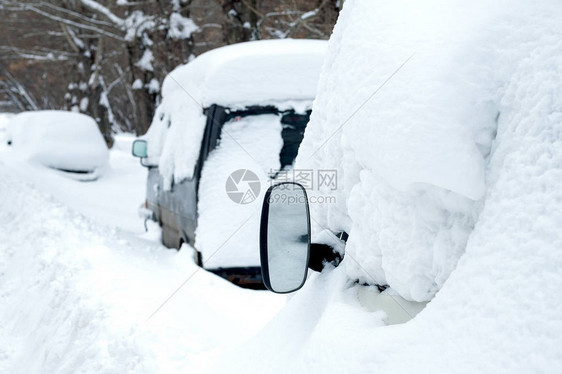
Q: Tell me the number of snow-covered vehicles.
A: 3